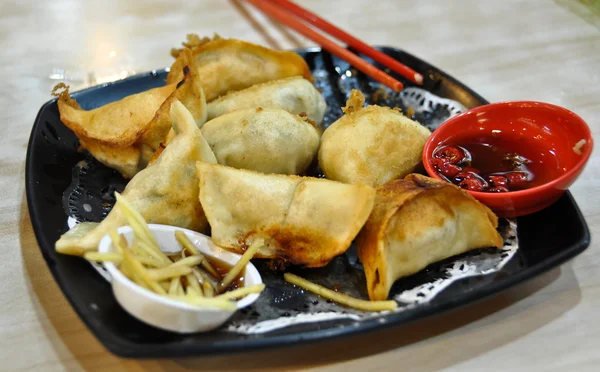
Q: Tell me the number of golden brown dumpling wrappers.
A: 8